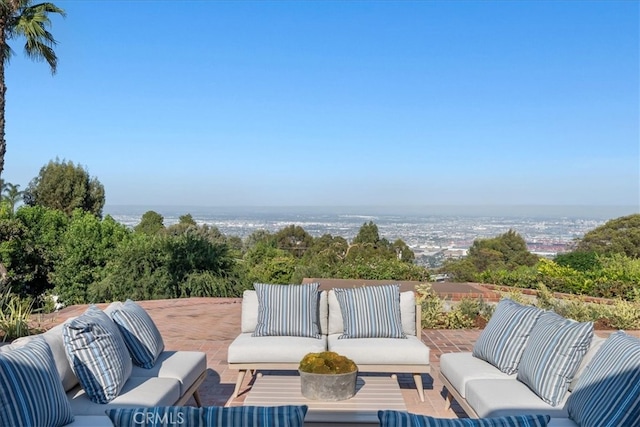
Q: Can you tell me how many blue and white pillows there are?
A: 10